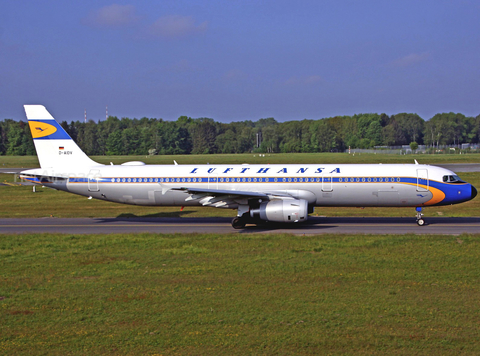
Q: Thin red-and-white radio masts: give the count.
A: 2